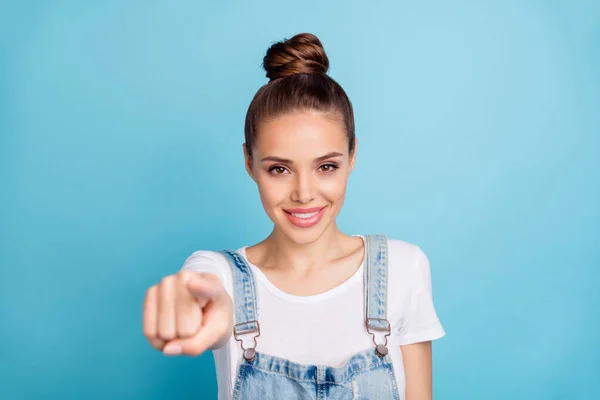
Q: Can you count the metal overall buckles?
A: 2